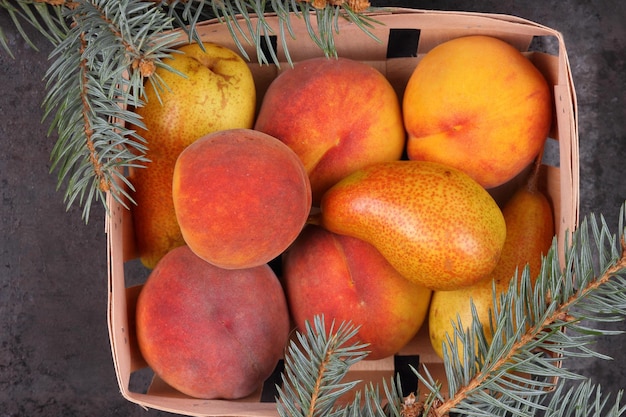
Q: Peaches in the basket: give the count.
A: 5